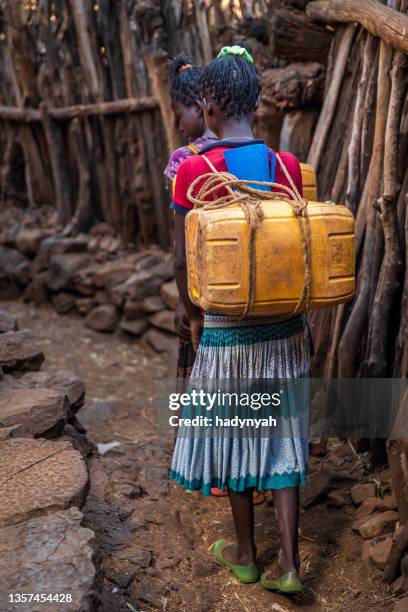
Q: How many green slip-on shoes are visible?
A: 2